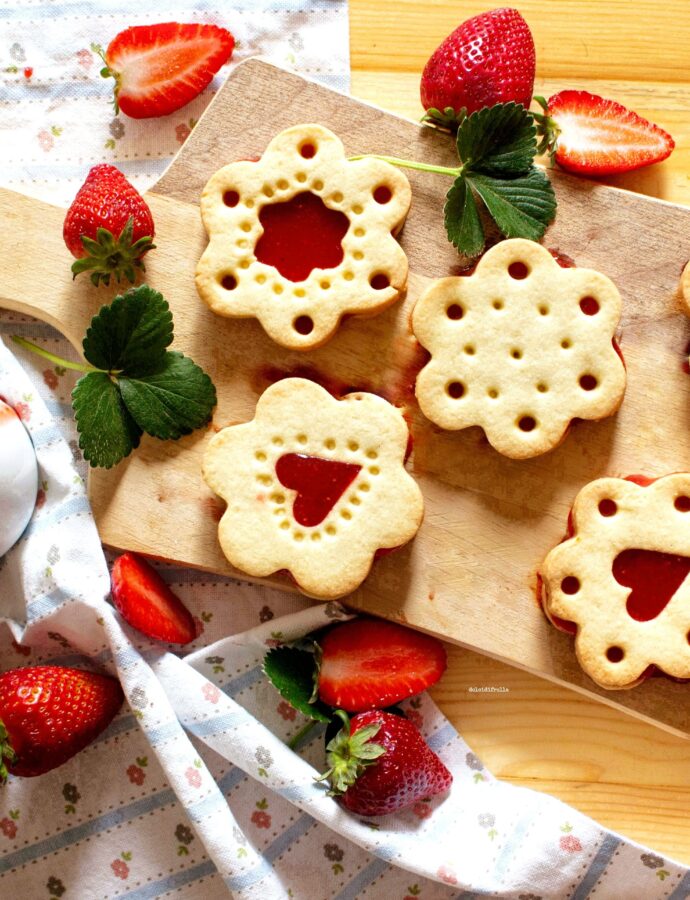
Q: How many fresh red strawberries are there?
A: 8